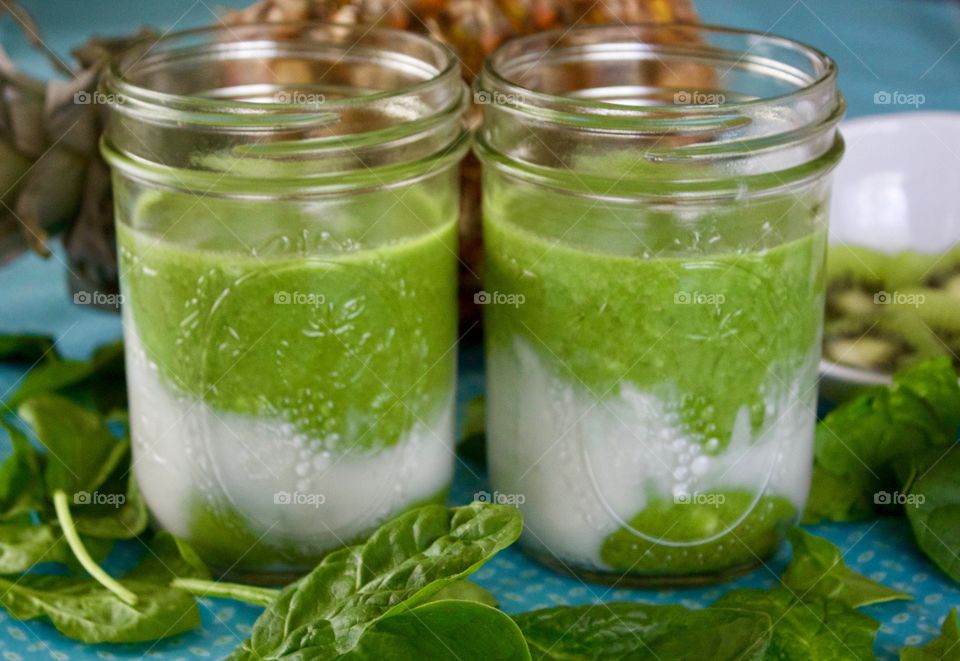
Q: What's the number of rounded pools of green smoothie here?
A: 2